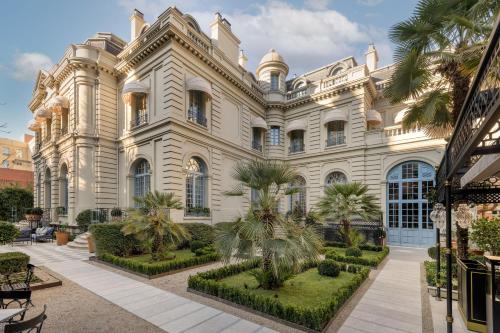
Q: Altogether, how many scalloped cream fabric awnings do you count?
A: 10